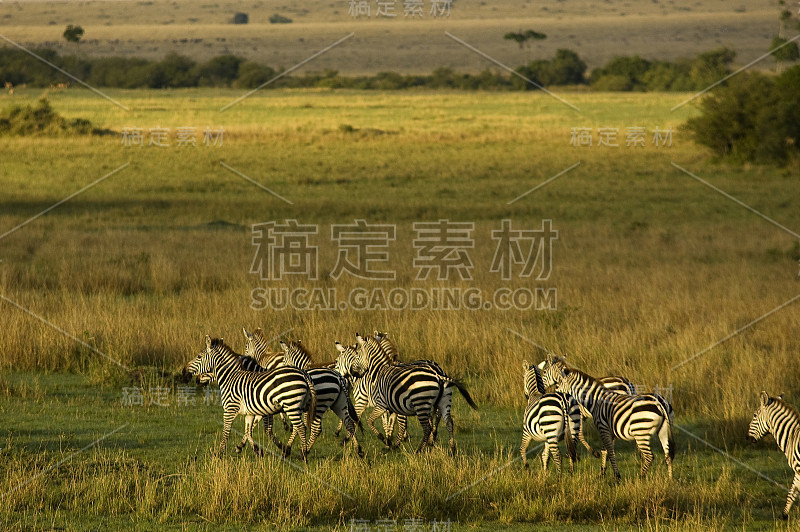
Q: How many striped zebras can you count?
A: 11